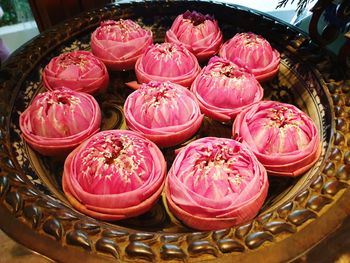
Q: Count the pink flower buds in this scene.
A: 11